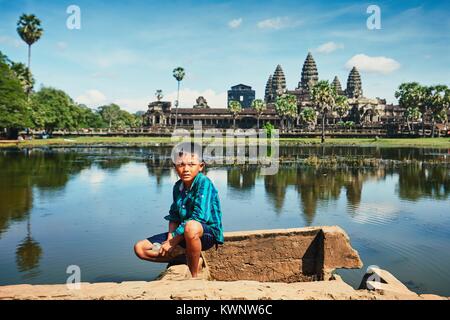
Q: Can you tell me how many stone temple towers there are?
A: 5